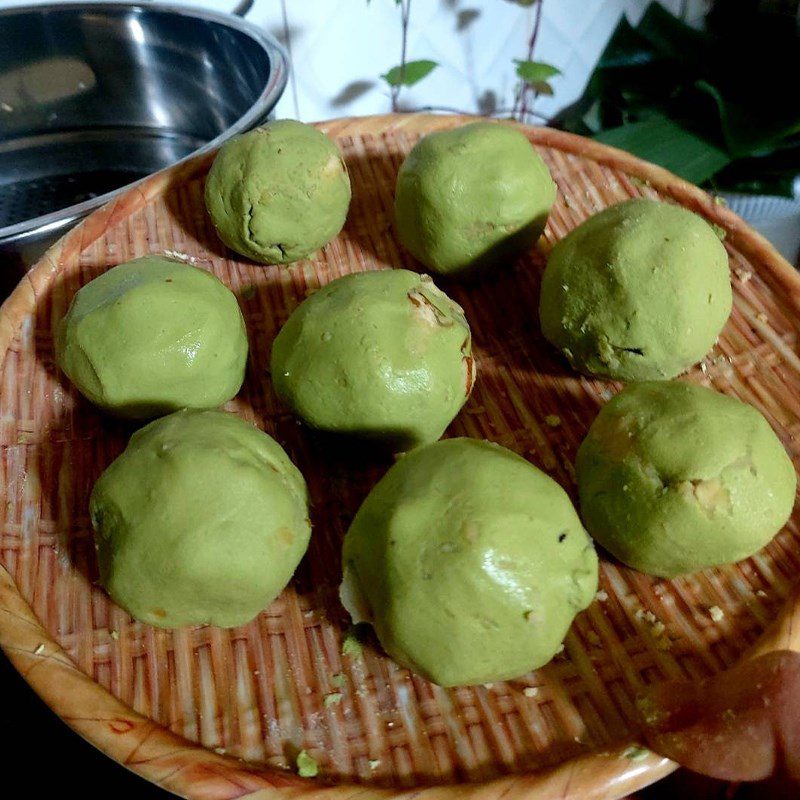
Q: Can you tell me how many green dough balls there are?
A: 8